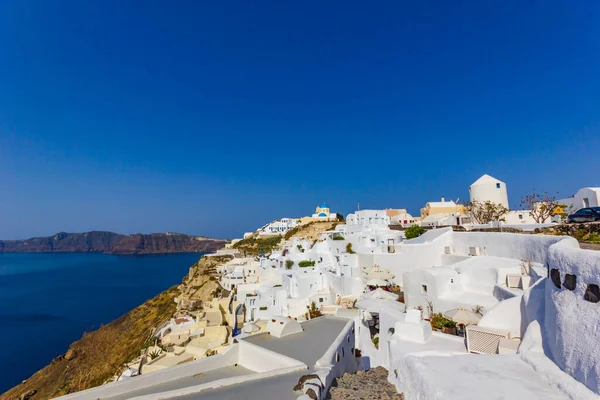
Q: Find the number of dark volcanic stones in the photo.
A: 3